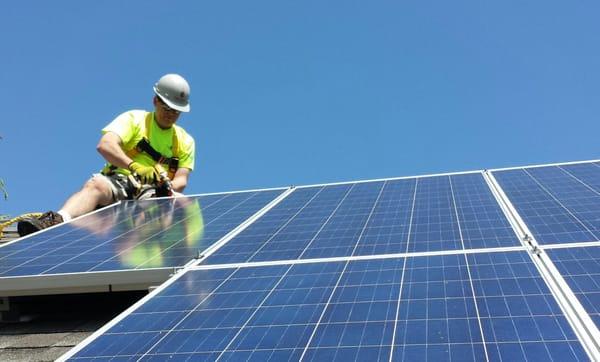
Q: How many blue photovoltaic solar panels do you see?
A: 5